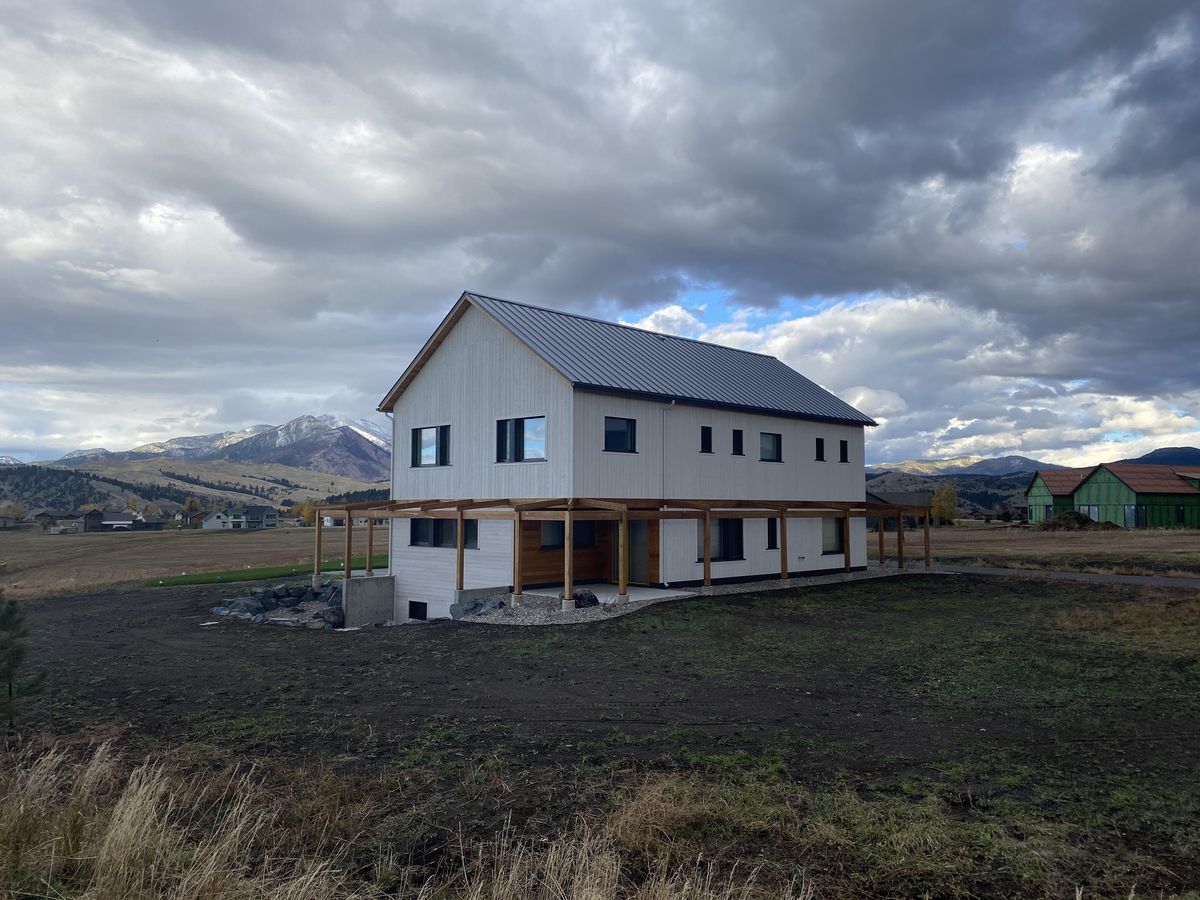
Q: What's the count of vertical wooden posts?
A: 13